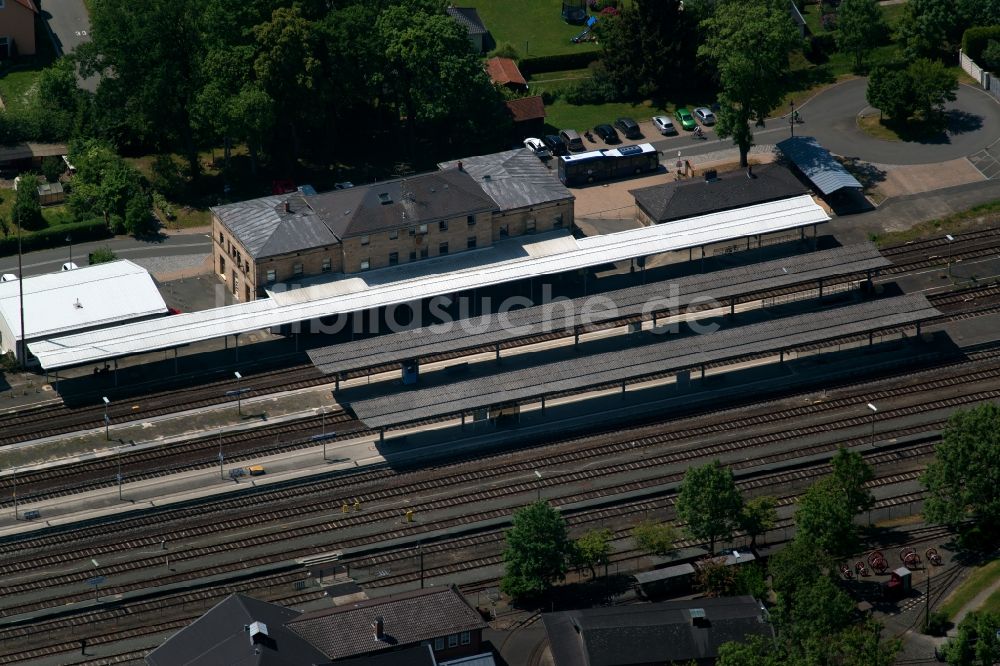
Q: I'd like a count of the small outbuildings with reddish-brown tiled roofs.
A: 2